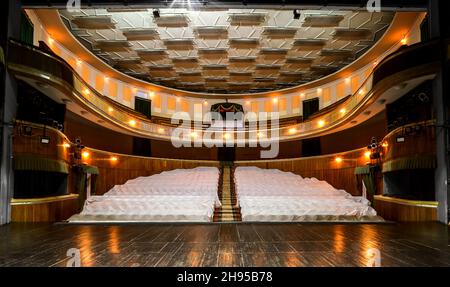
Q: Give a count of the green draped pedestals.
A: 2